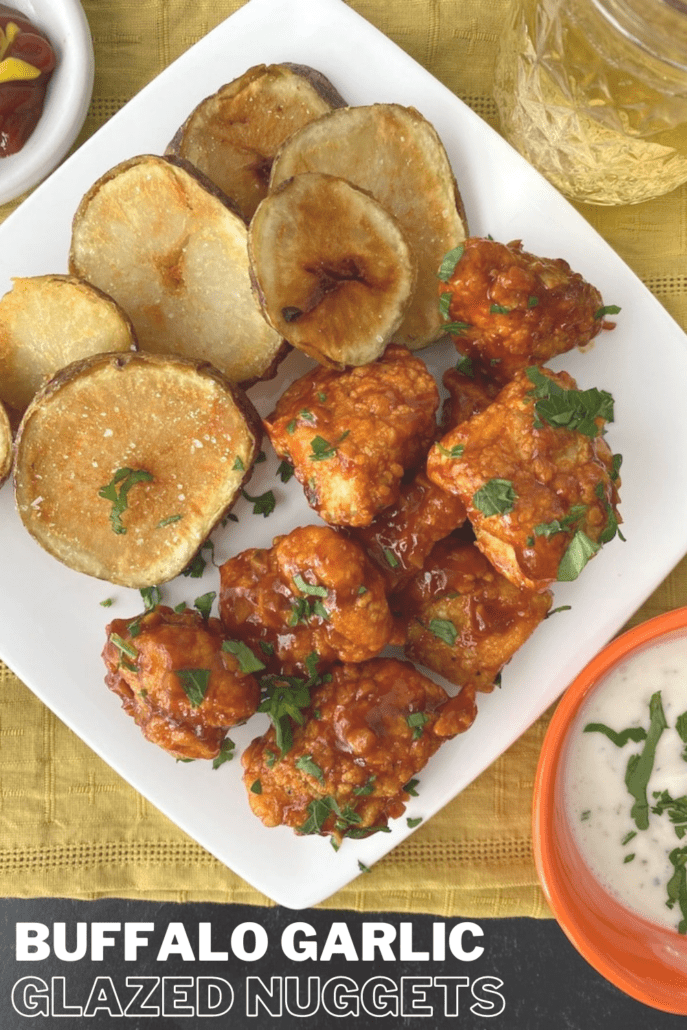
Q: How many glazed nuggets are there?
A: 9